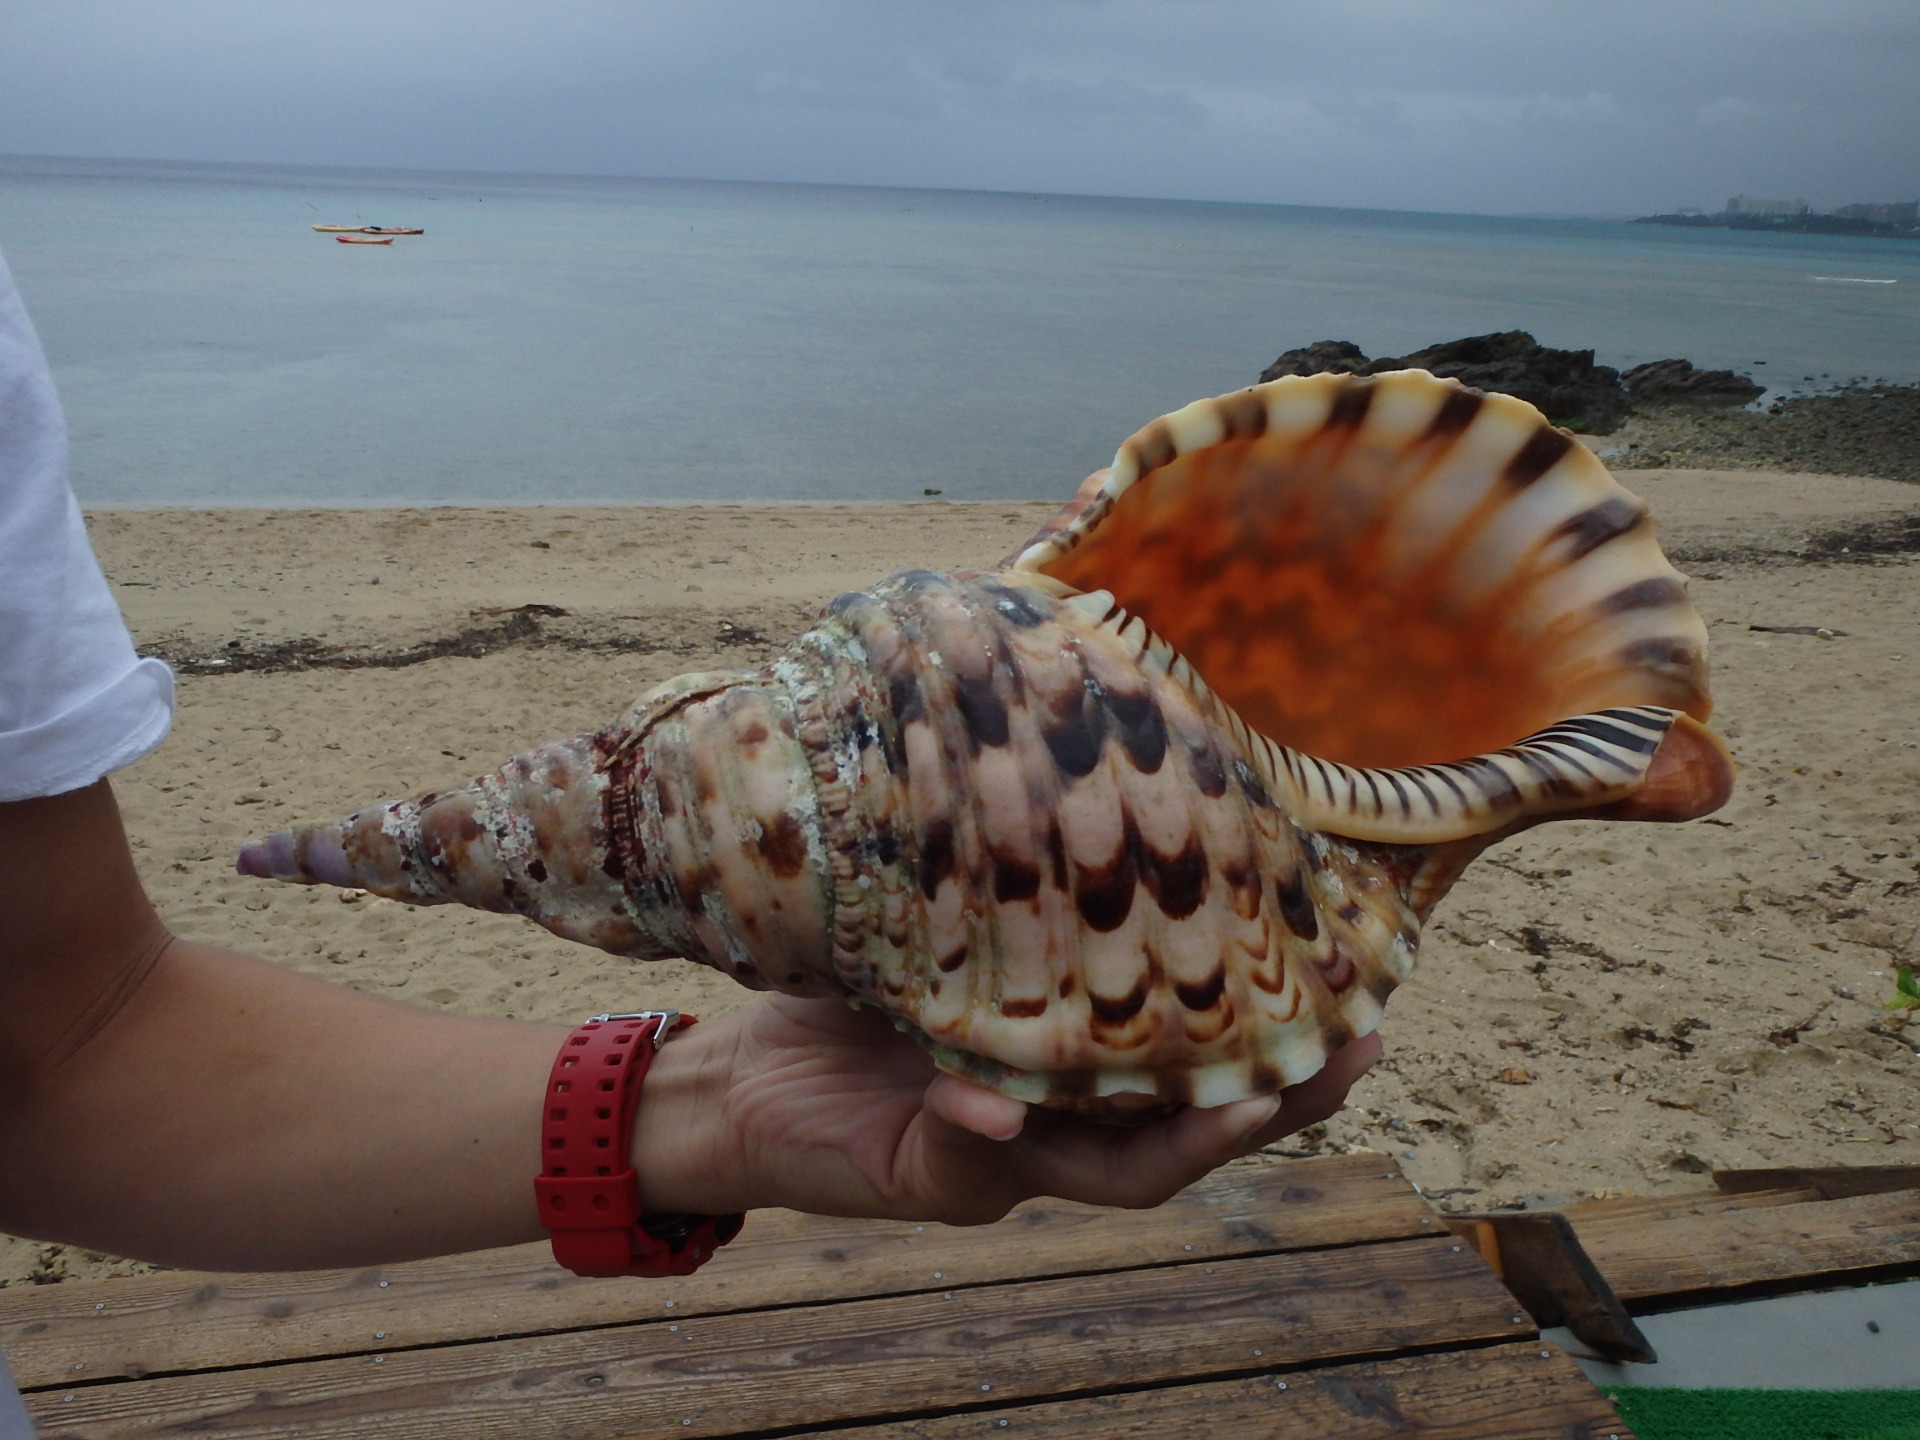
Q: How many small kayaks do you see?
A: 3